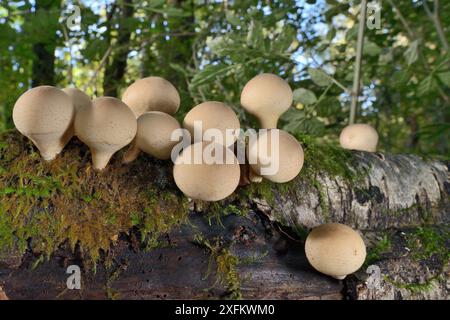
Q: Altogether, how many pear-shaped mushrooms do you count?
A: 11